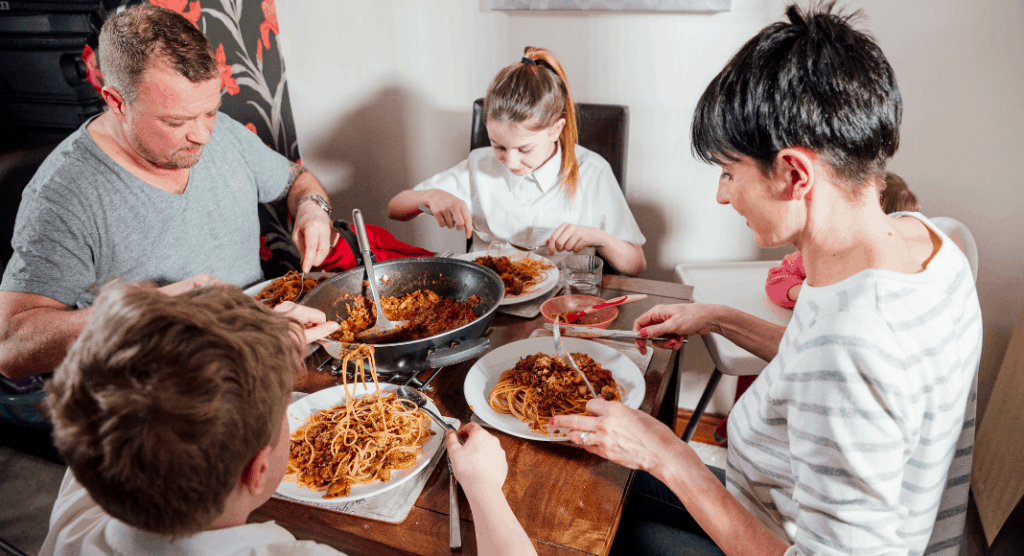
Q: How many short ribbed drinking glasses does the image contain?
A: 1